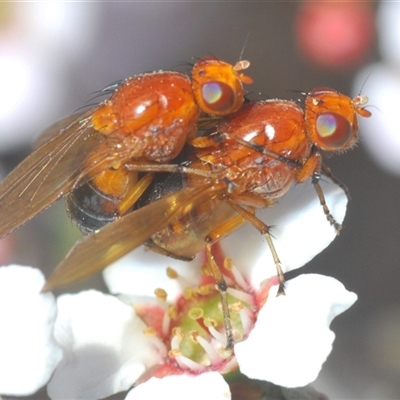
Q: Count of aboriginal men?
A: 0